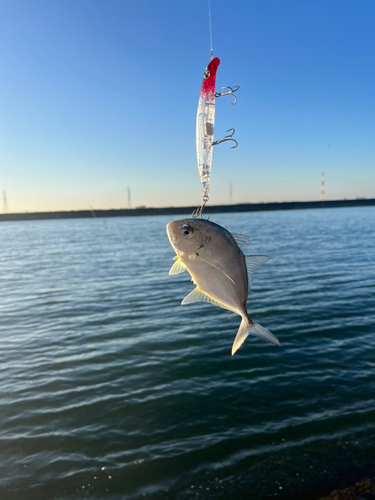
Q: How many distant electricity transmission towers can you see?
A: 4